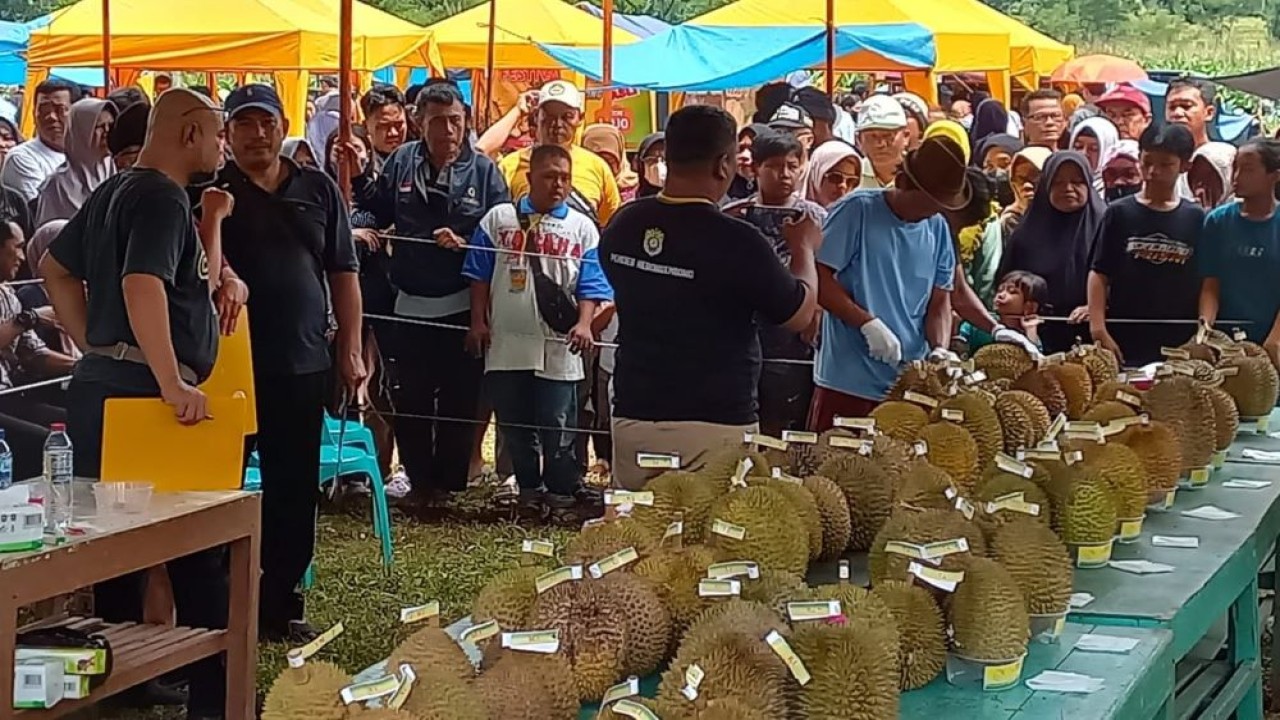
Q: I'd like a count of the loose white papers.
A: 9